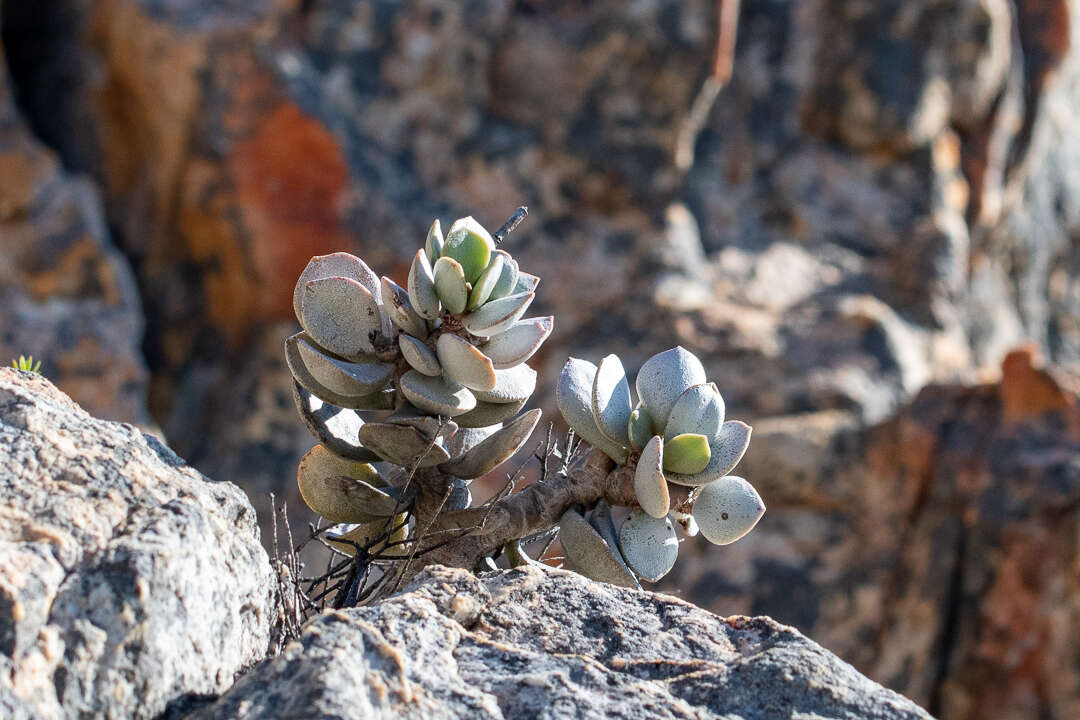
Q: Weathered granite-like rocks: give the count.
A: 2